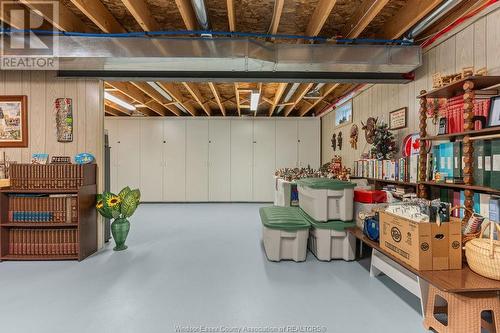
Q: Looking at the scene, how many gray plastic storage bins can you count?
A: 3